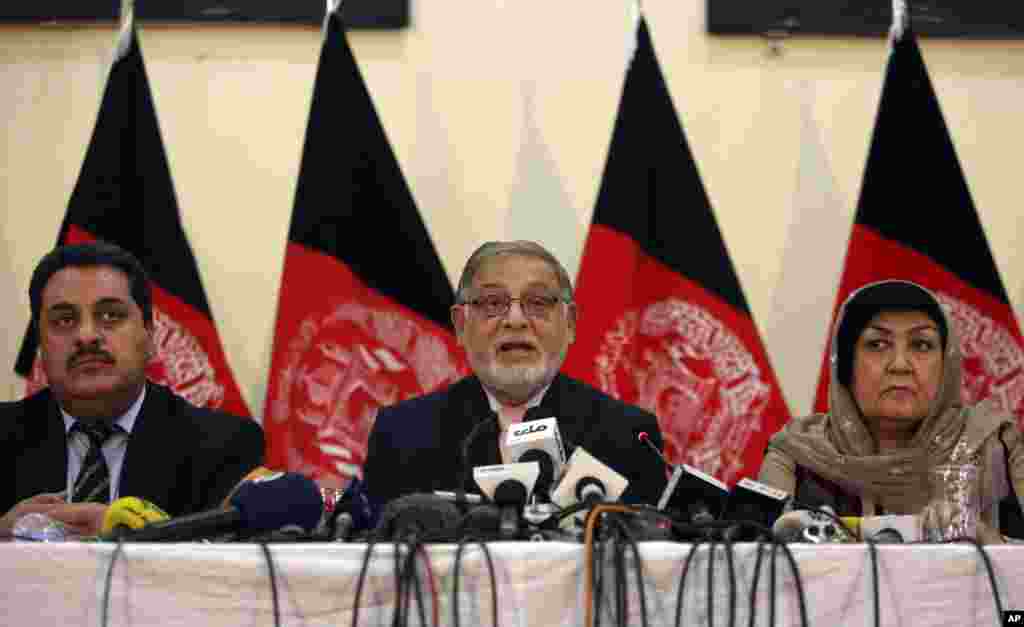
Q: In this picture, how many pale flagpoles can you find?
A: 4